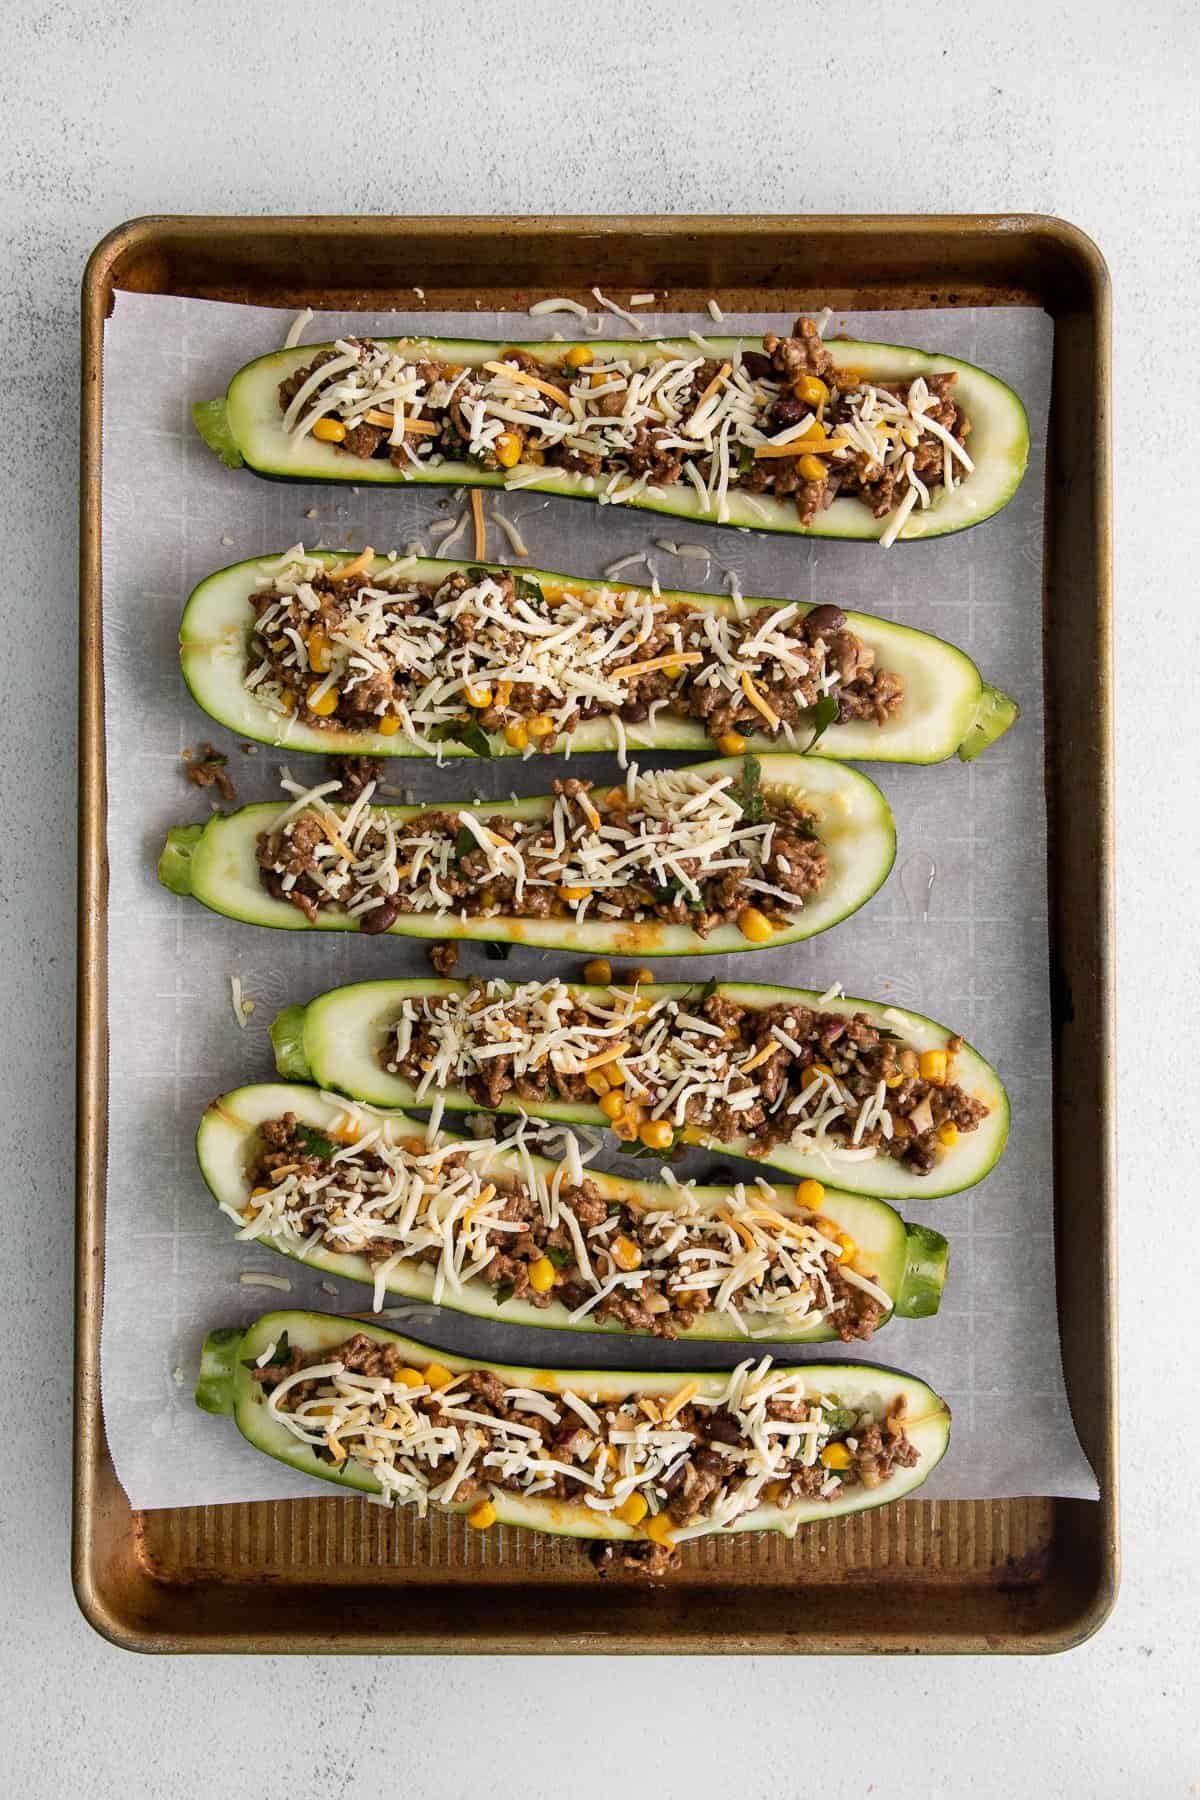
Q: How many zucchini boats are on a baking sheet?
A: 6